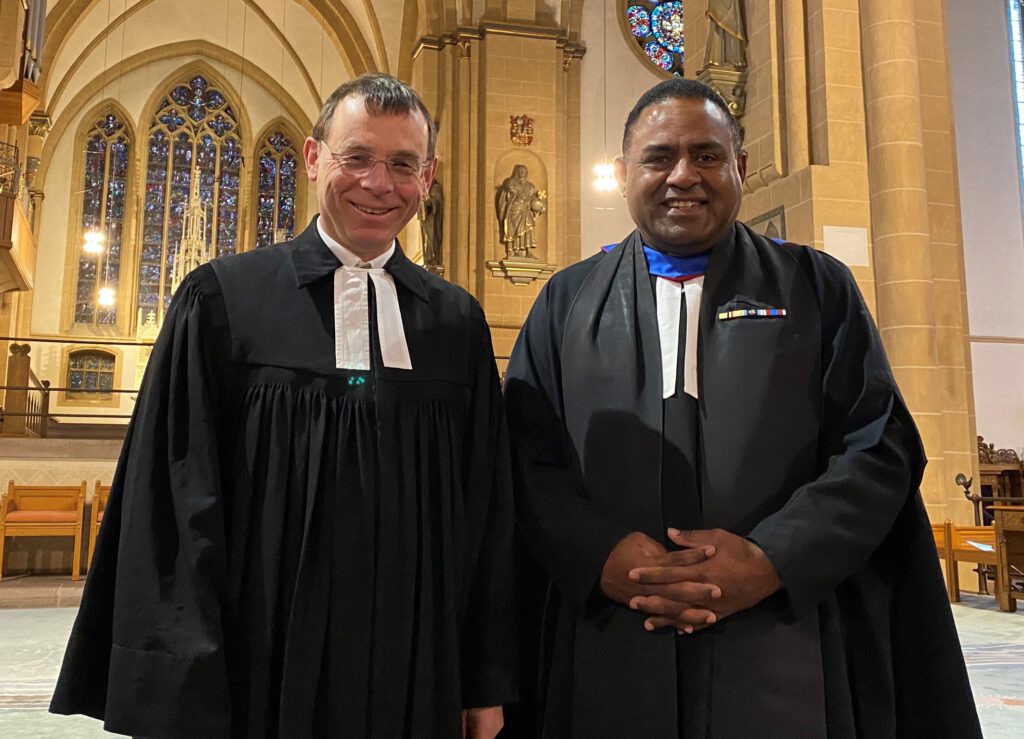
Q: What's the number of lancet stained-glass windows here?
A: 3